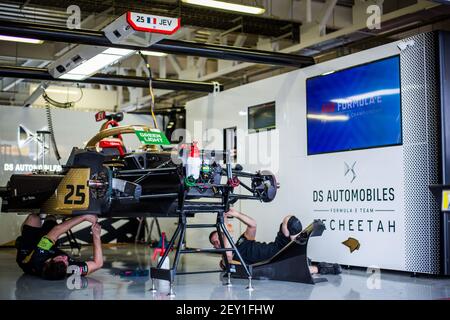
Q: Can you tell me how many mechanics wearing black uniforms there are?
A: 2